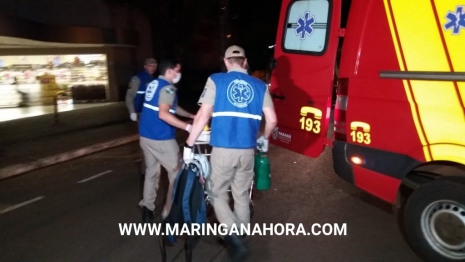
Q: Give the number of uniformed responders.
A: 3